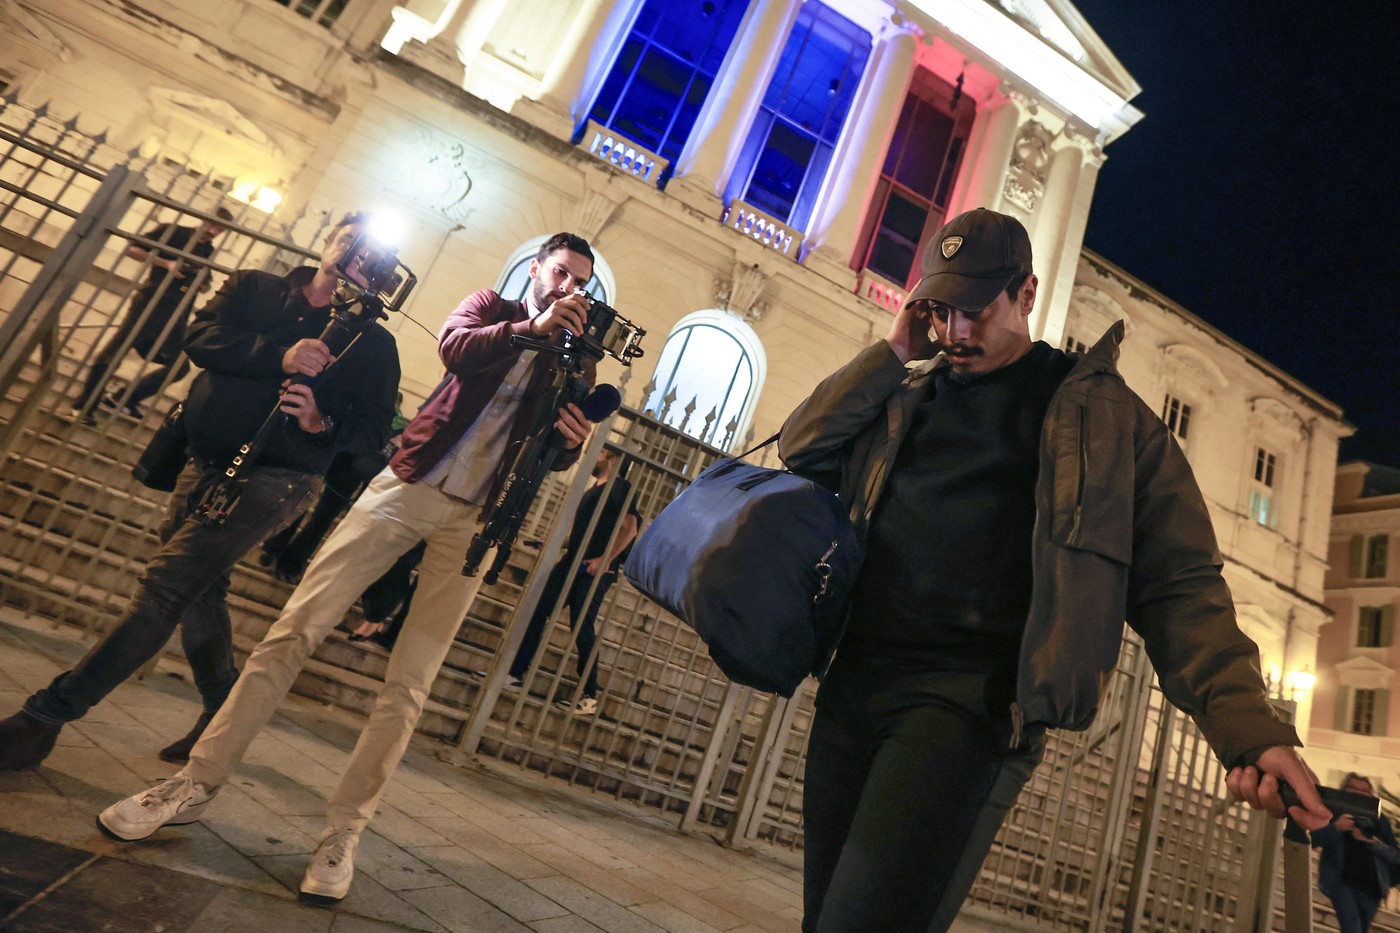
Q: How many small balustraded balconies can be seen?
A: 3